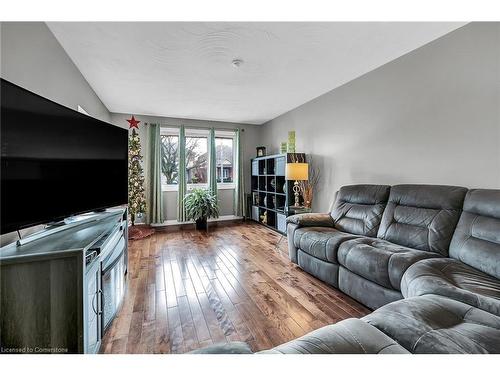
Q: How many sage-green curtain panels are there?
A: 4